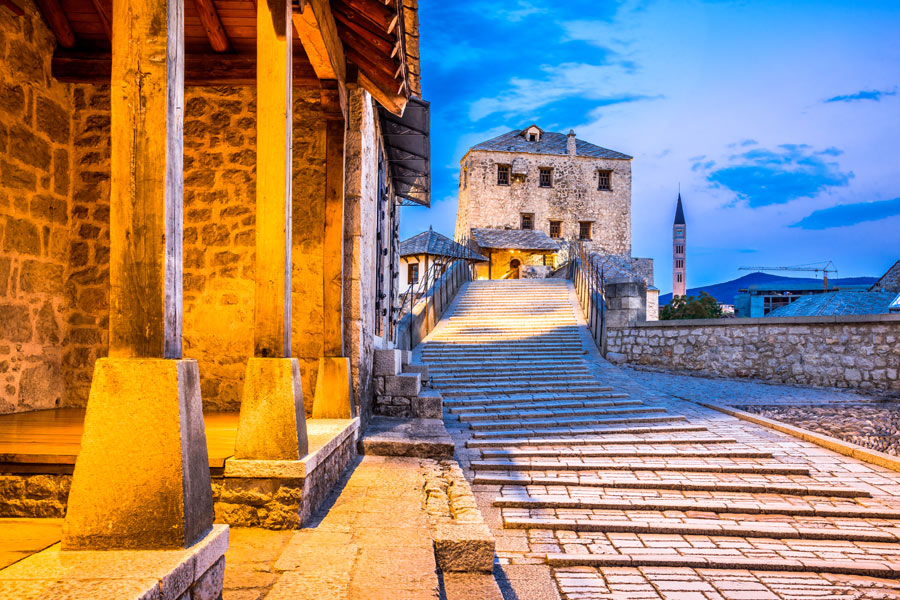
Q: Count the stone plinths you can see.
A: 3